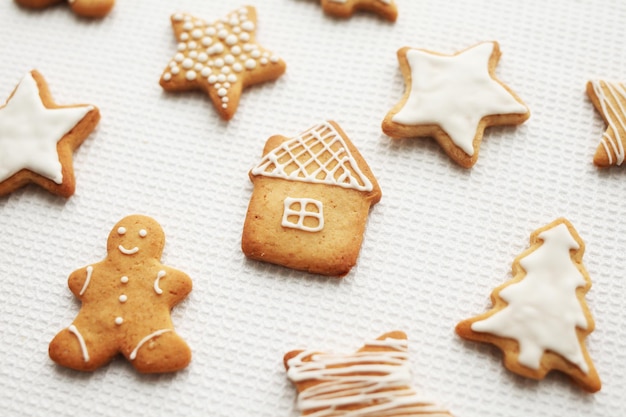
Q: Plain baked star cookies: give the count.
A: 0